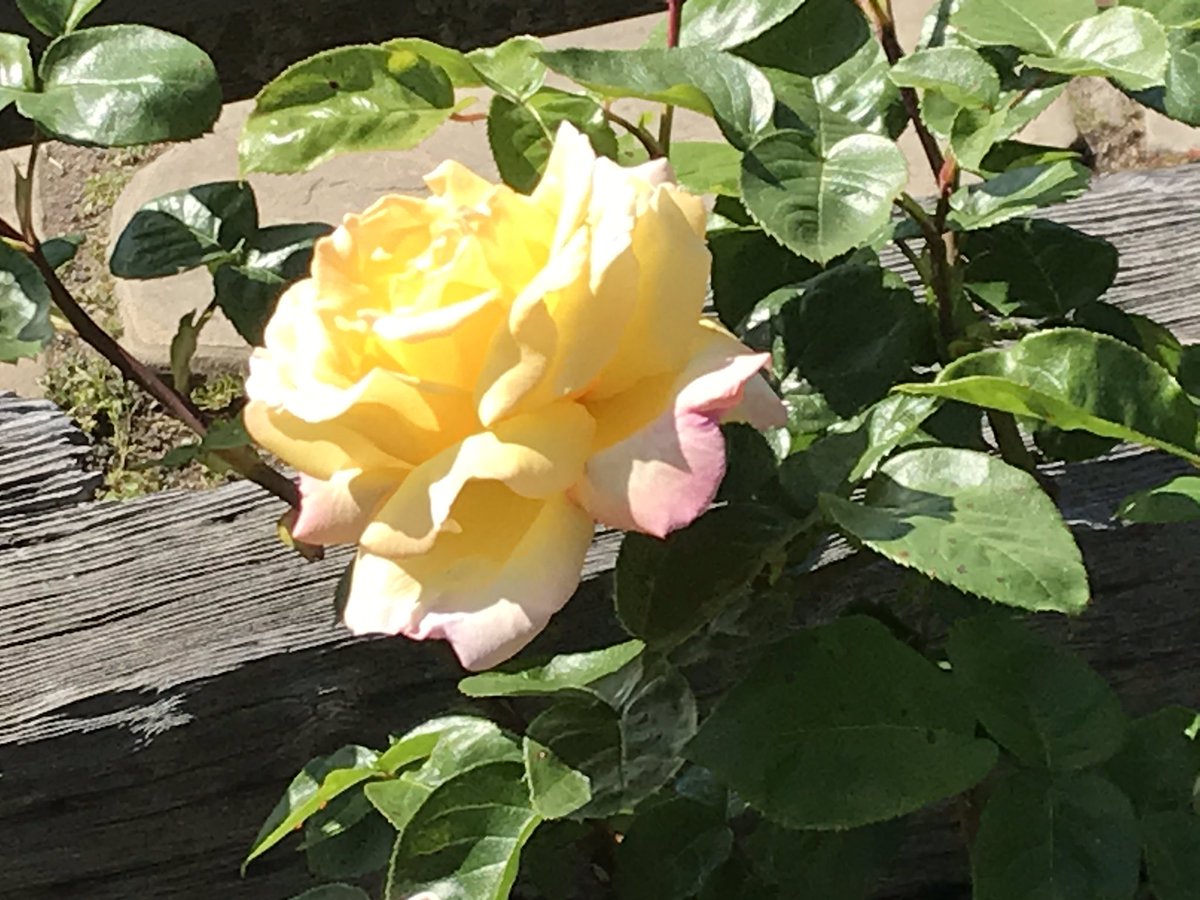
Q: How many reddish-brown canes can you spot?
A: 3